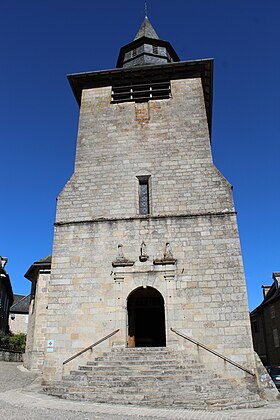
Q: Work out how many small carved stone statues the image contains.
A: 3